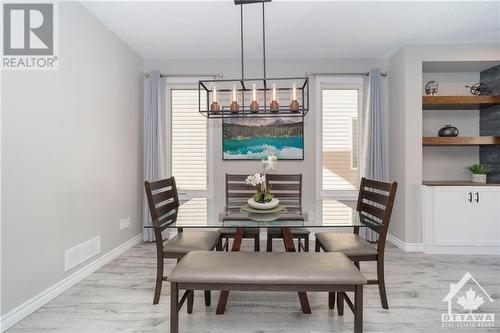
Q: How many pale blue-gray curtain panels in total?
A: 2